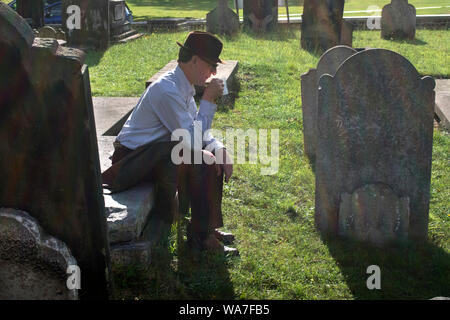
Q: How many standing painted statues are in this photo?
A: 0